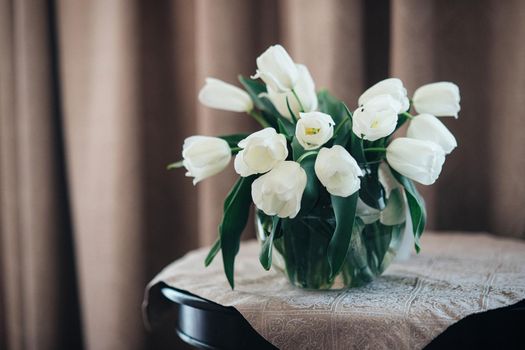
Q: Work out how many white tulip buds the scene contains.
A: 13